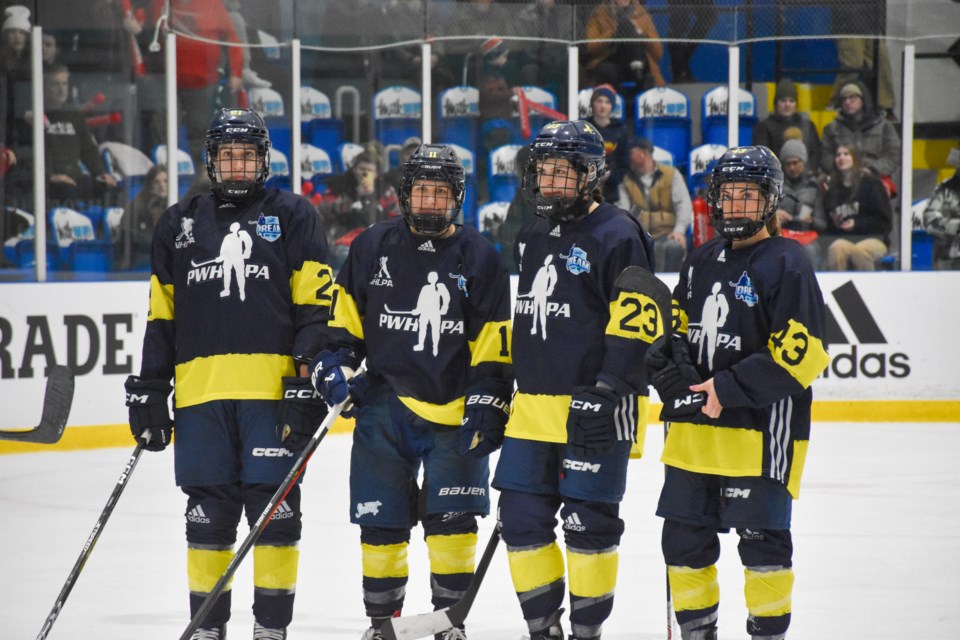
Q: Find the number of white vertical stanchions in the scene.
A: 7